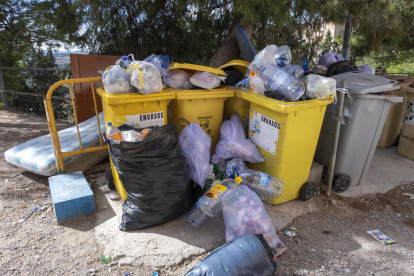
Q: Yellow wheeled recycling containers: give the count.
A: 4